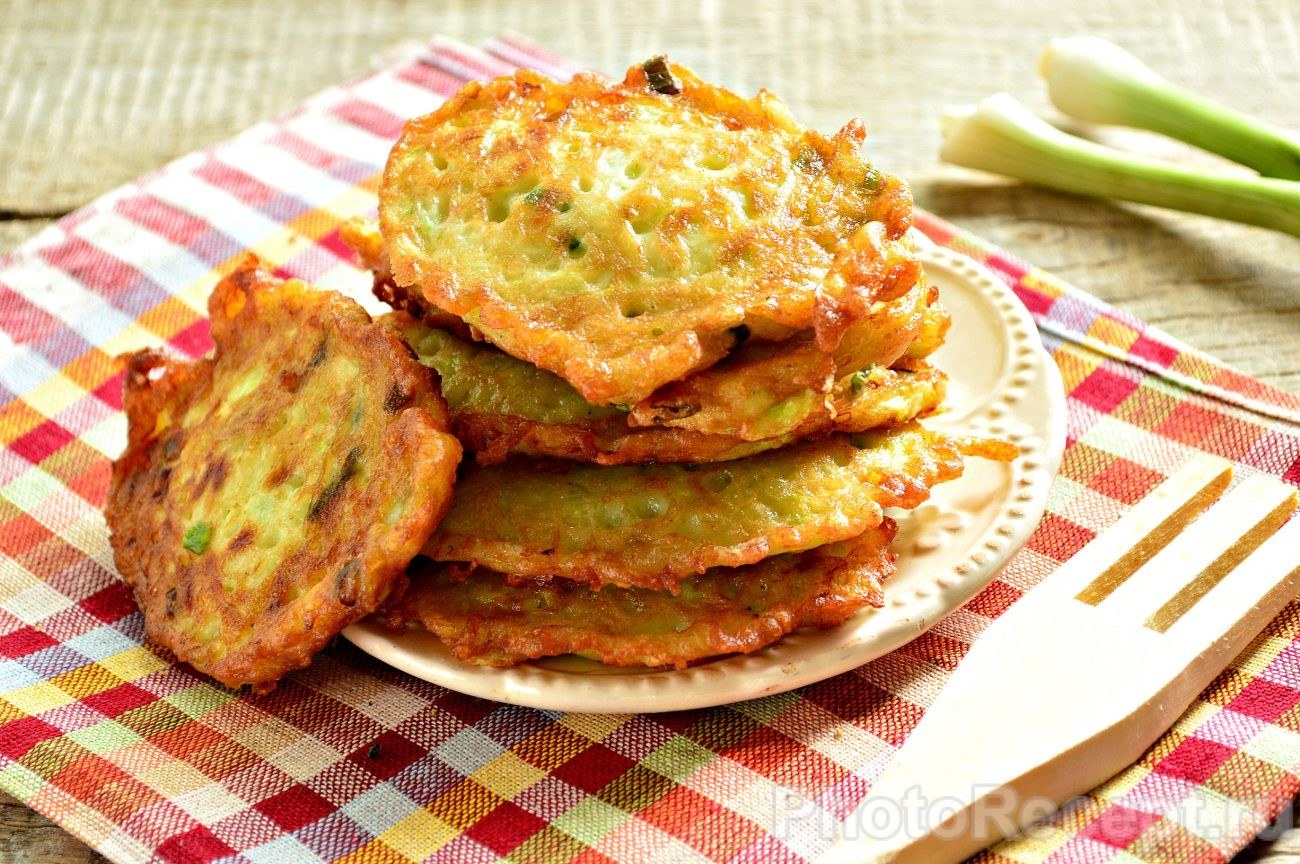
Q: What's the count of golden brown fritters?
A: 6